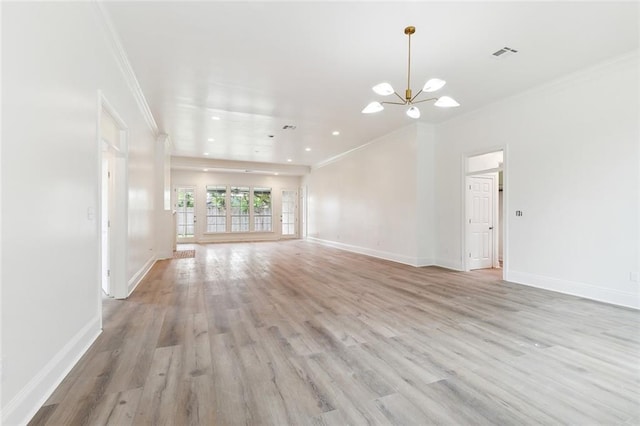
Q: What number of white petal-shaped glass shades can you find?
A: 5